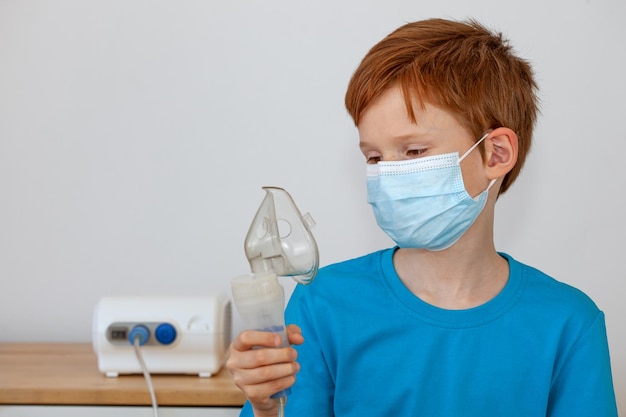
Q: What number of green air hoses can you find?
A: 0